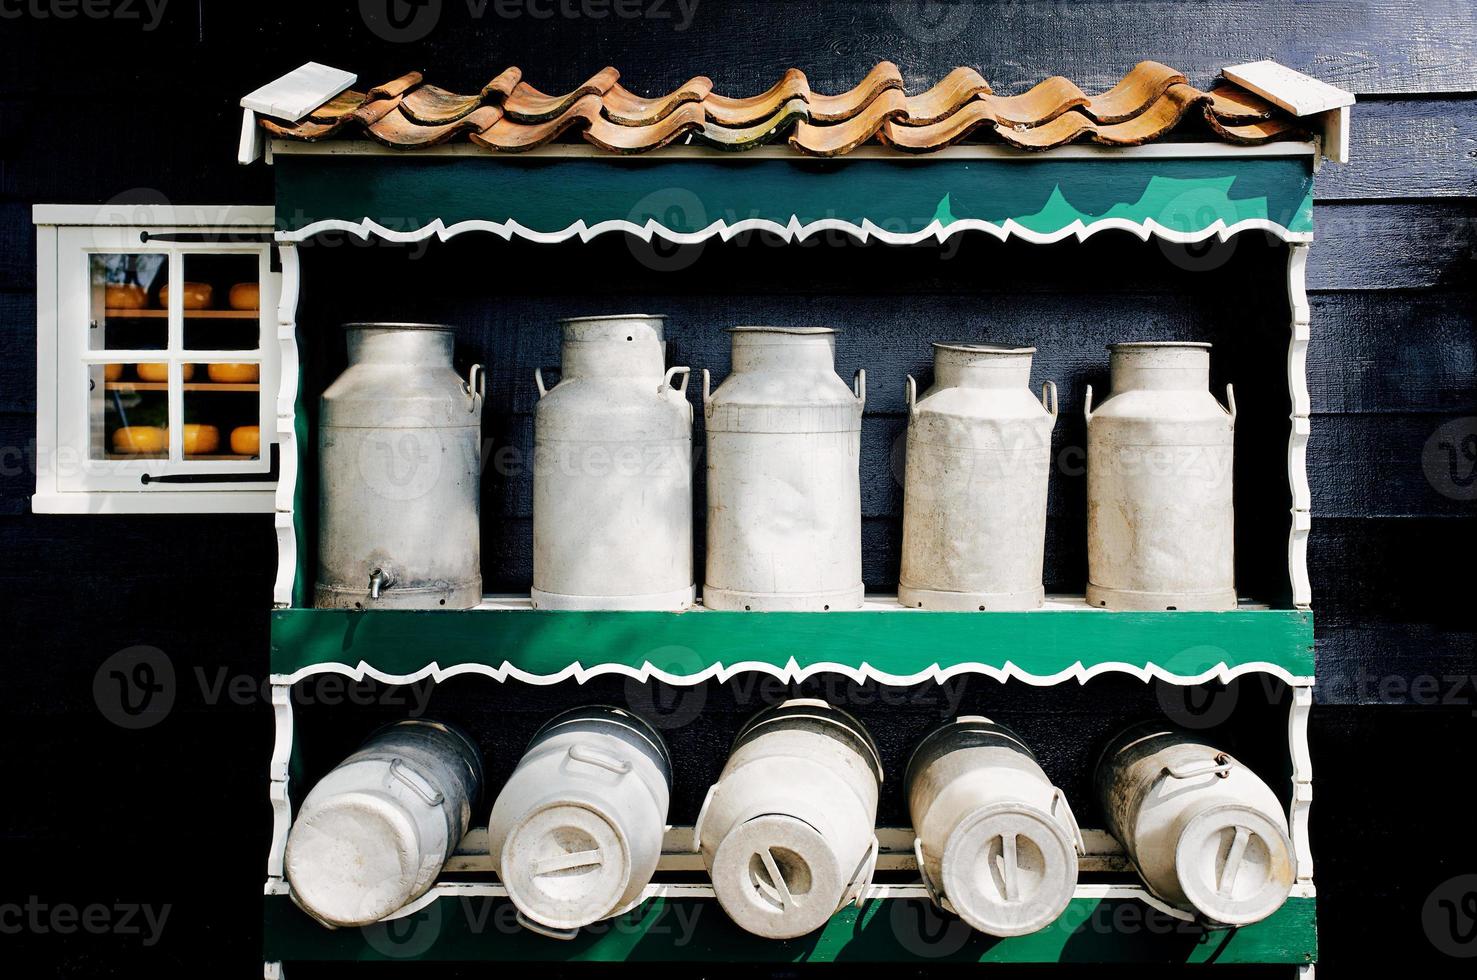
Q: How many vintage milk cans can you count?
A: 10